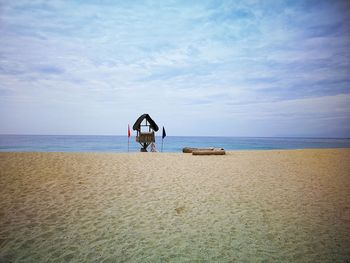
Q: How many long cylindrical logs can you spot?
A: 2